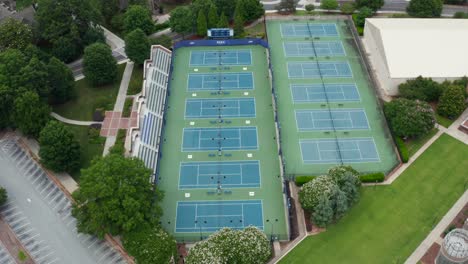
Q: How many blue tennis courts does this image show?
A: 12